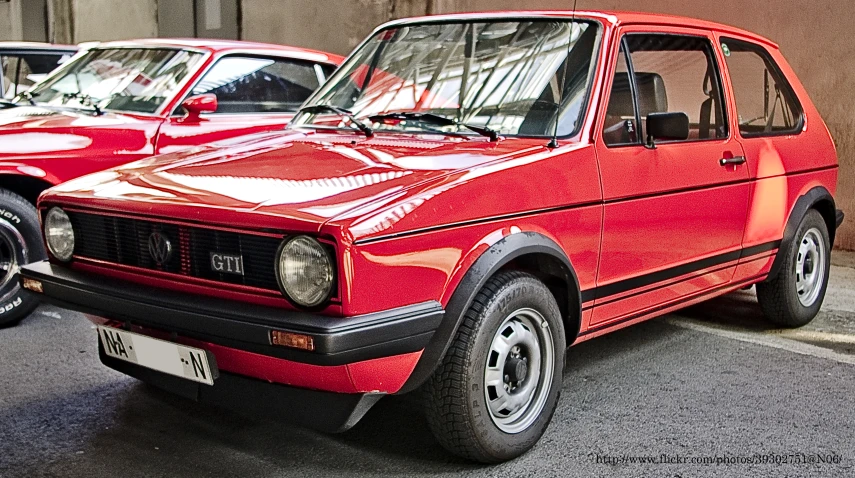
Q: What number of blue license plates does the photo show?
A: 0